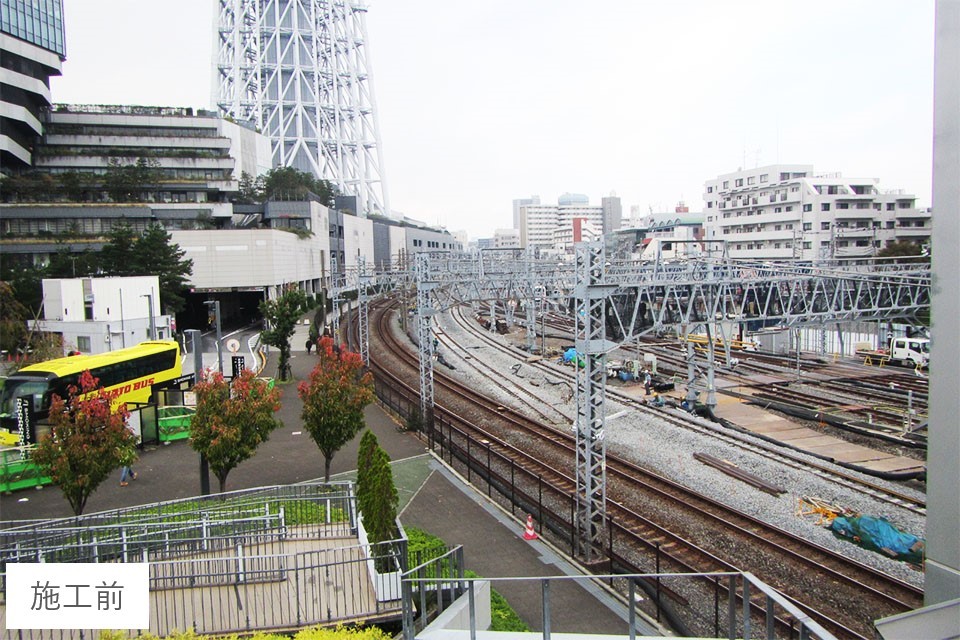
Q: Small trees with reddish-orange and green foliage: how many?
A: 3